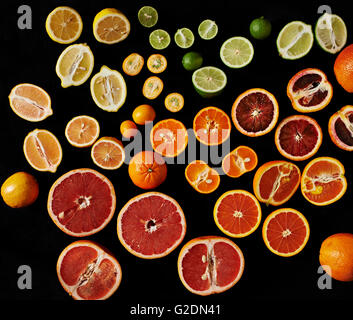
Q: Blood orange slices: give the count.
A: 4